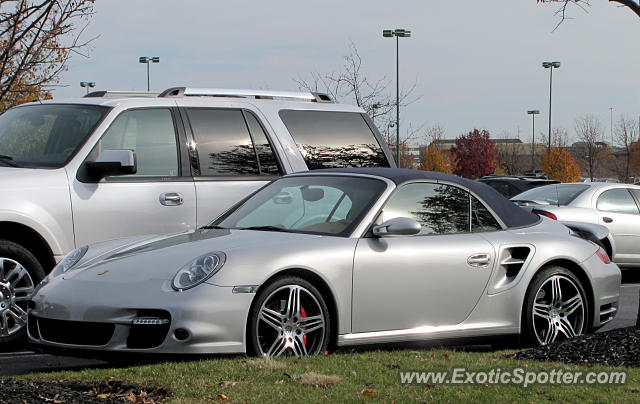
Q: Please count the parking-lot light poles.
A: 5